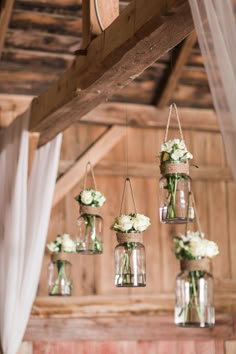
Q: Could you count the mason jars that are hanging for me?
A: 5